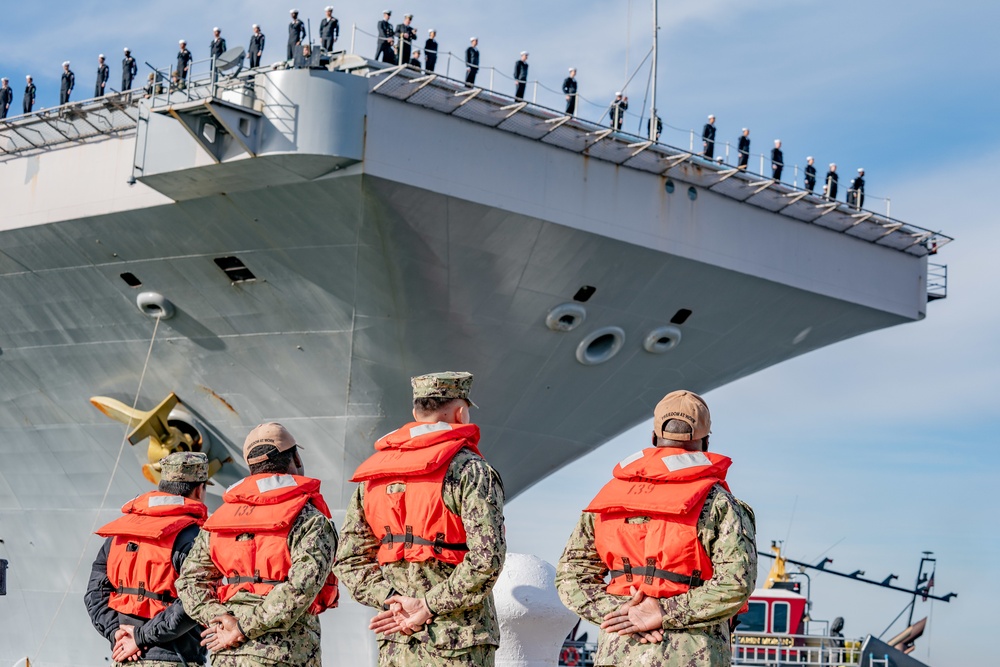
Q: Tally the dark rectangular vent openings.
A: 4